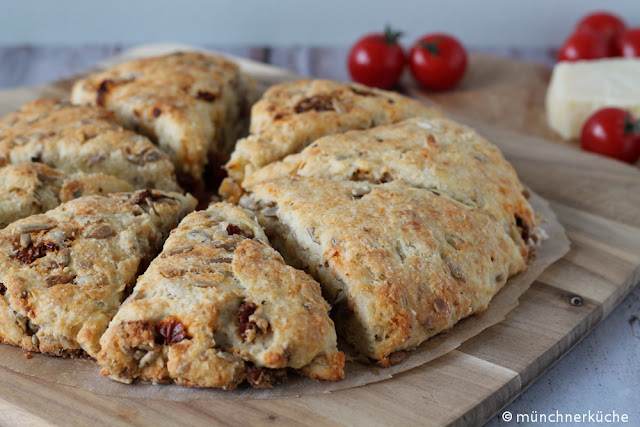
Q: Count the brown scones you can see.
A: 8